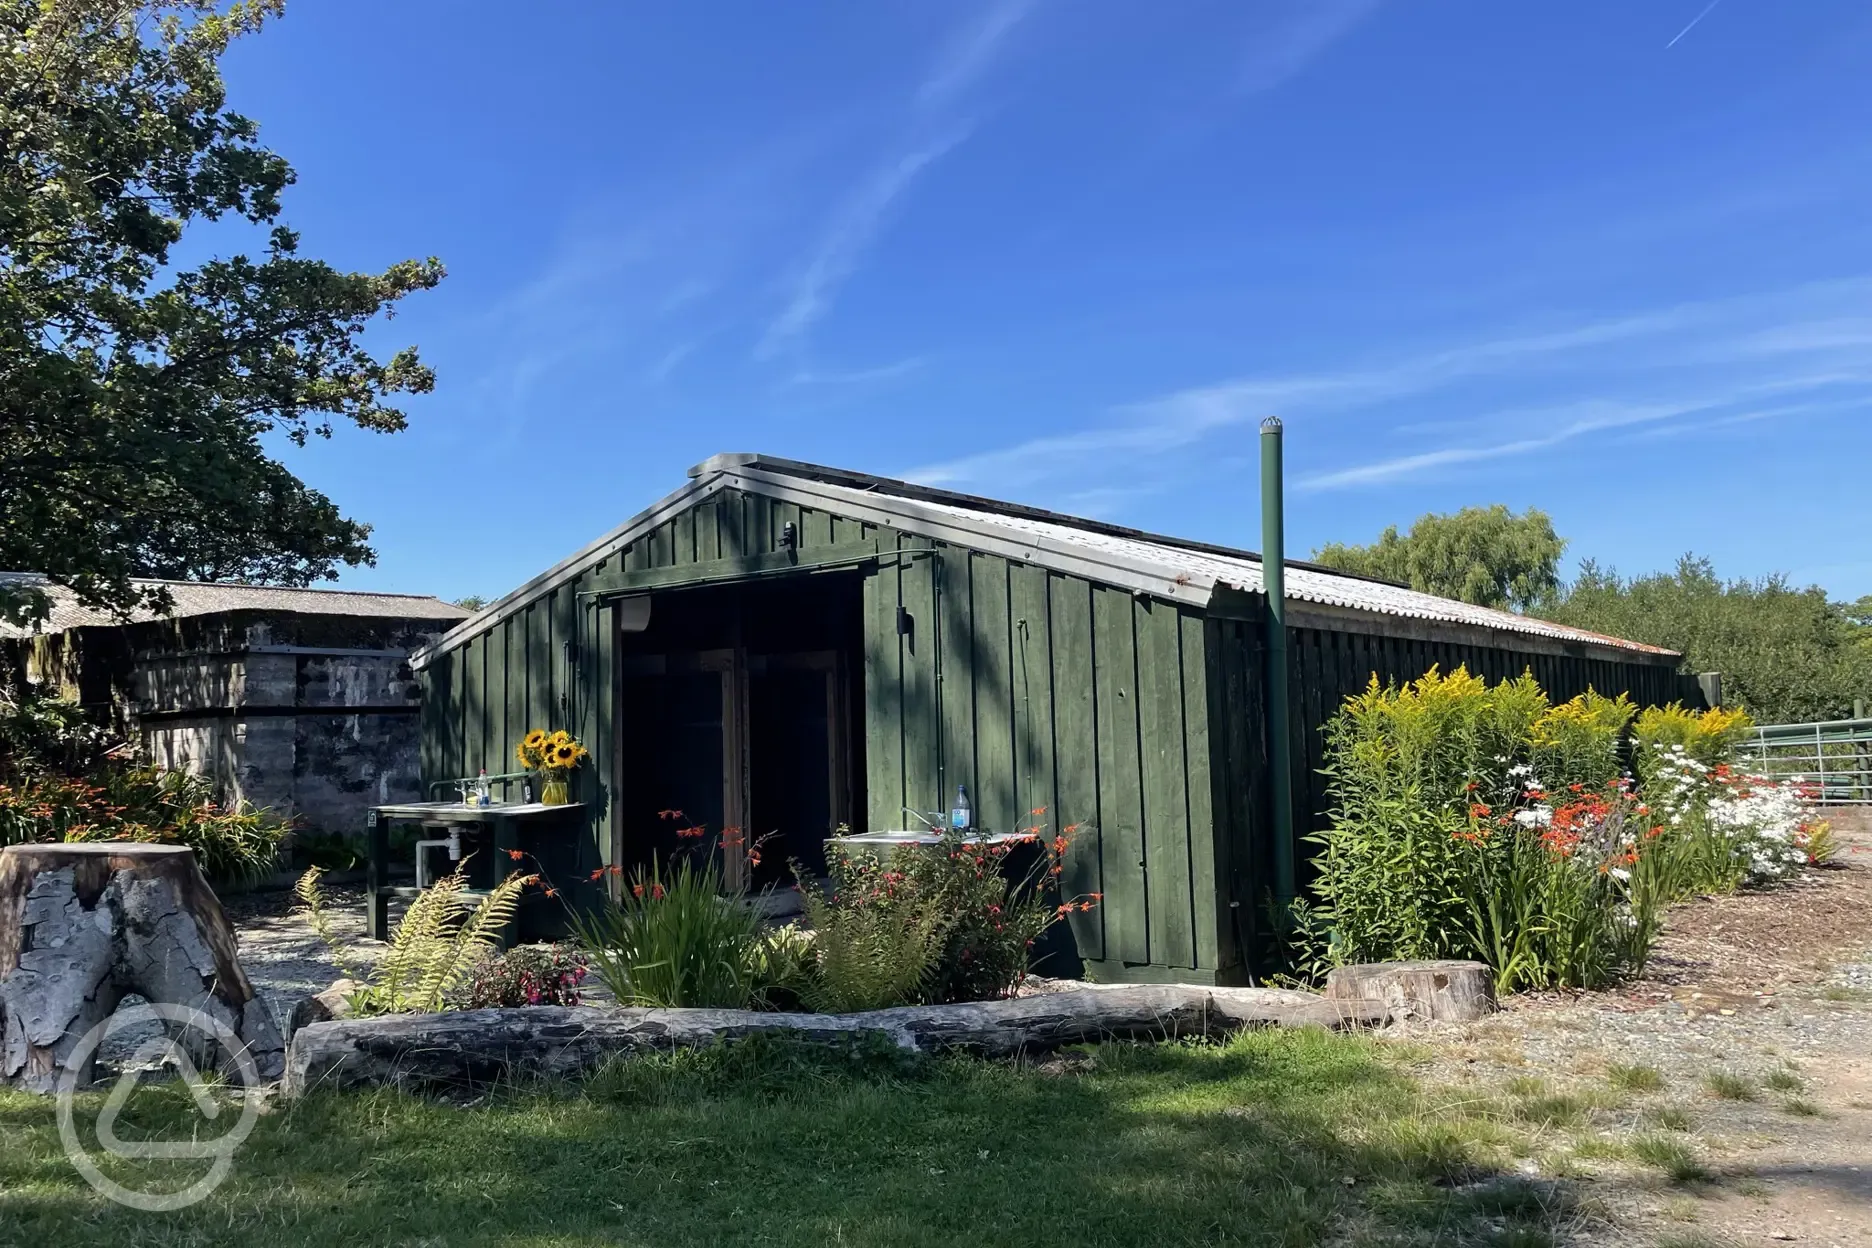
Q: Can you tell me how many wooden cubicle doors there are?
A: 2